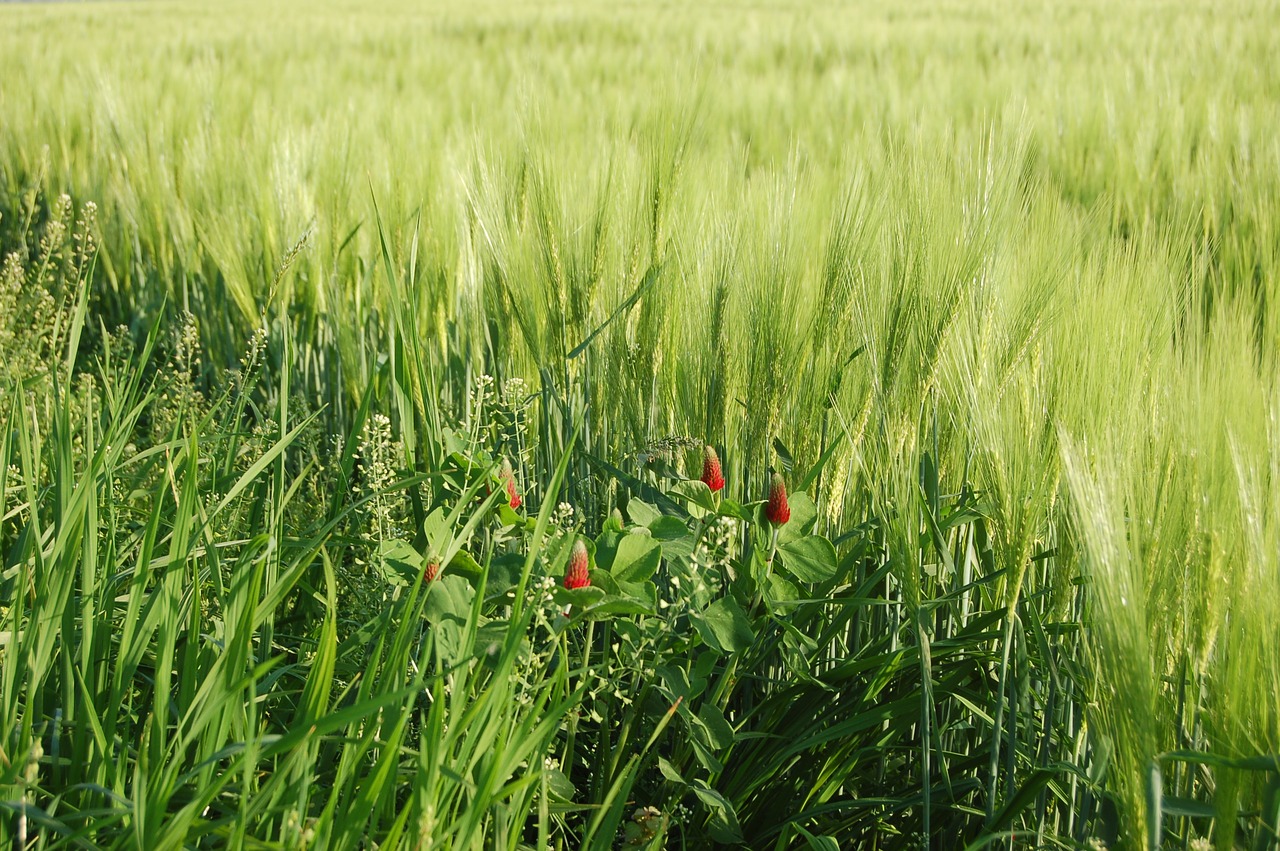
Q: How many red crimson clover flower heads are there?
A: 5